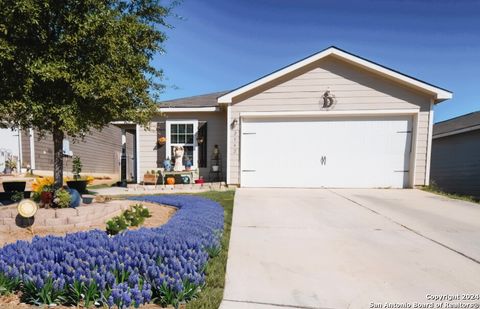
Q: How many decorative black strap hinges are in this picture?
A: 4